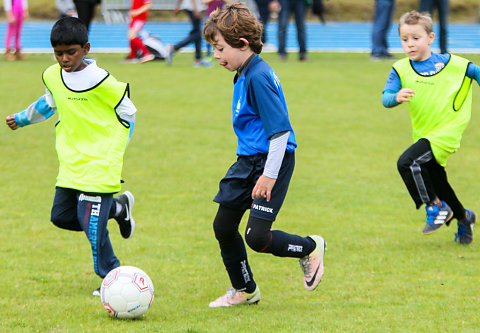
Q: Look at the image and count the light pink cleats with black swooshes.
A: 2